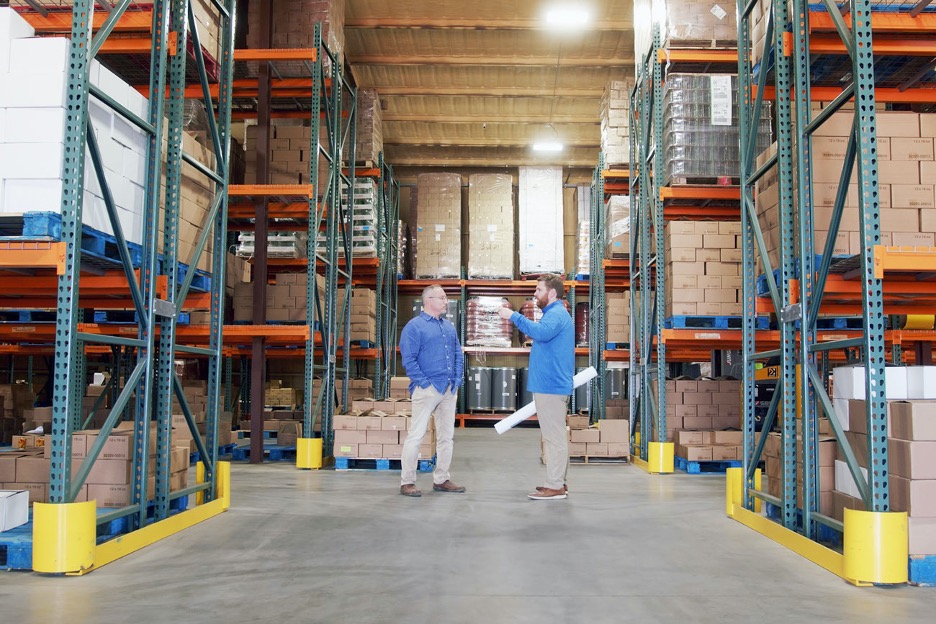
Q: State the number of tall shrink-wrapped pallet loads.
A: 3